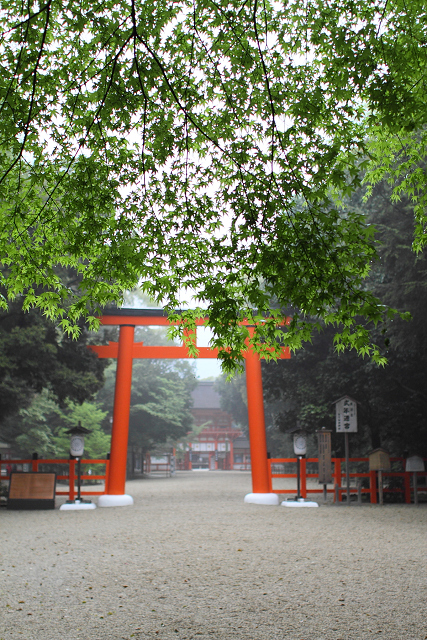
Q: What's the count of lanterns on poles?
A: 2